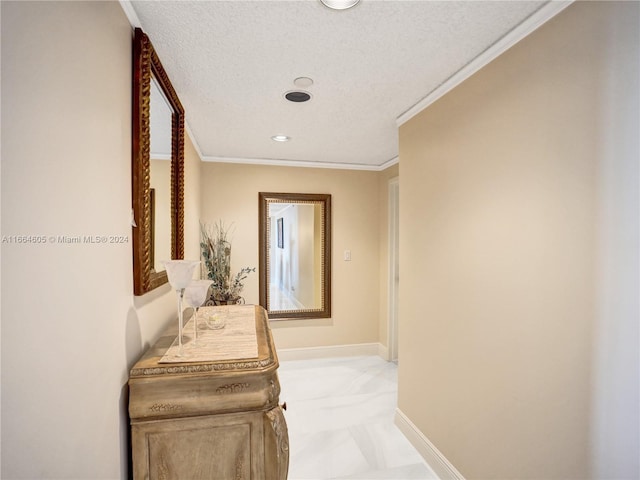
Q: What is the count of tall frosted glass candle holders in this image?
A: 2